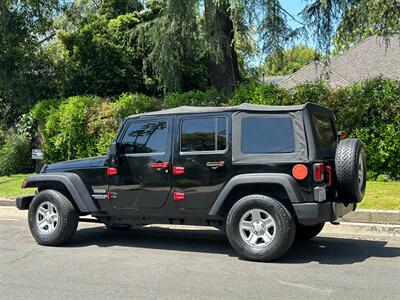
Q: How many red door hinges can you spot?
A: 4